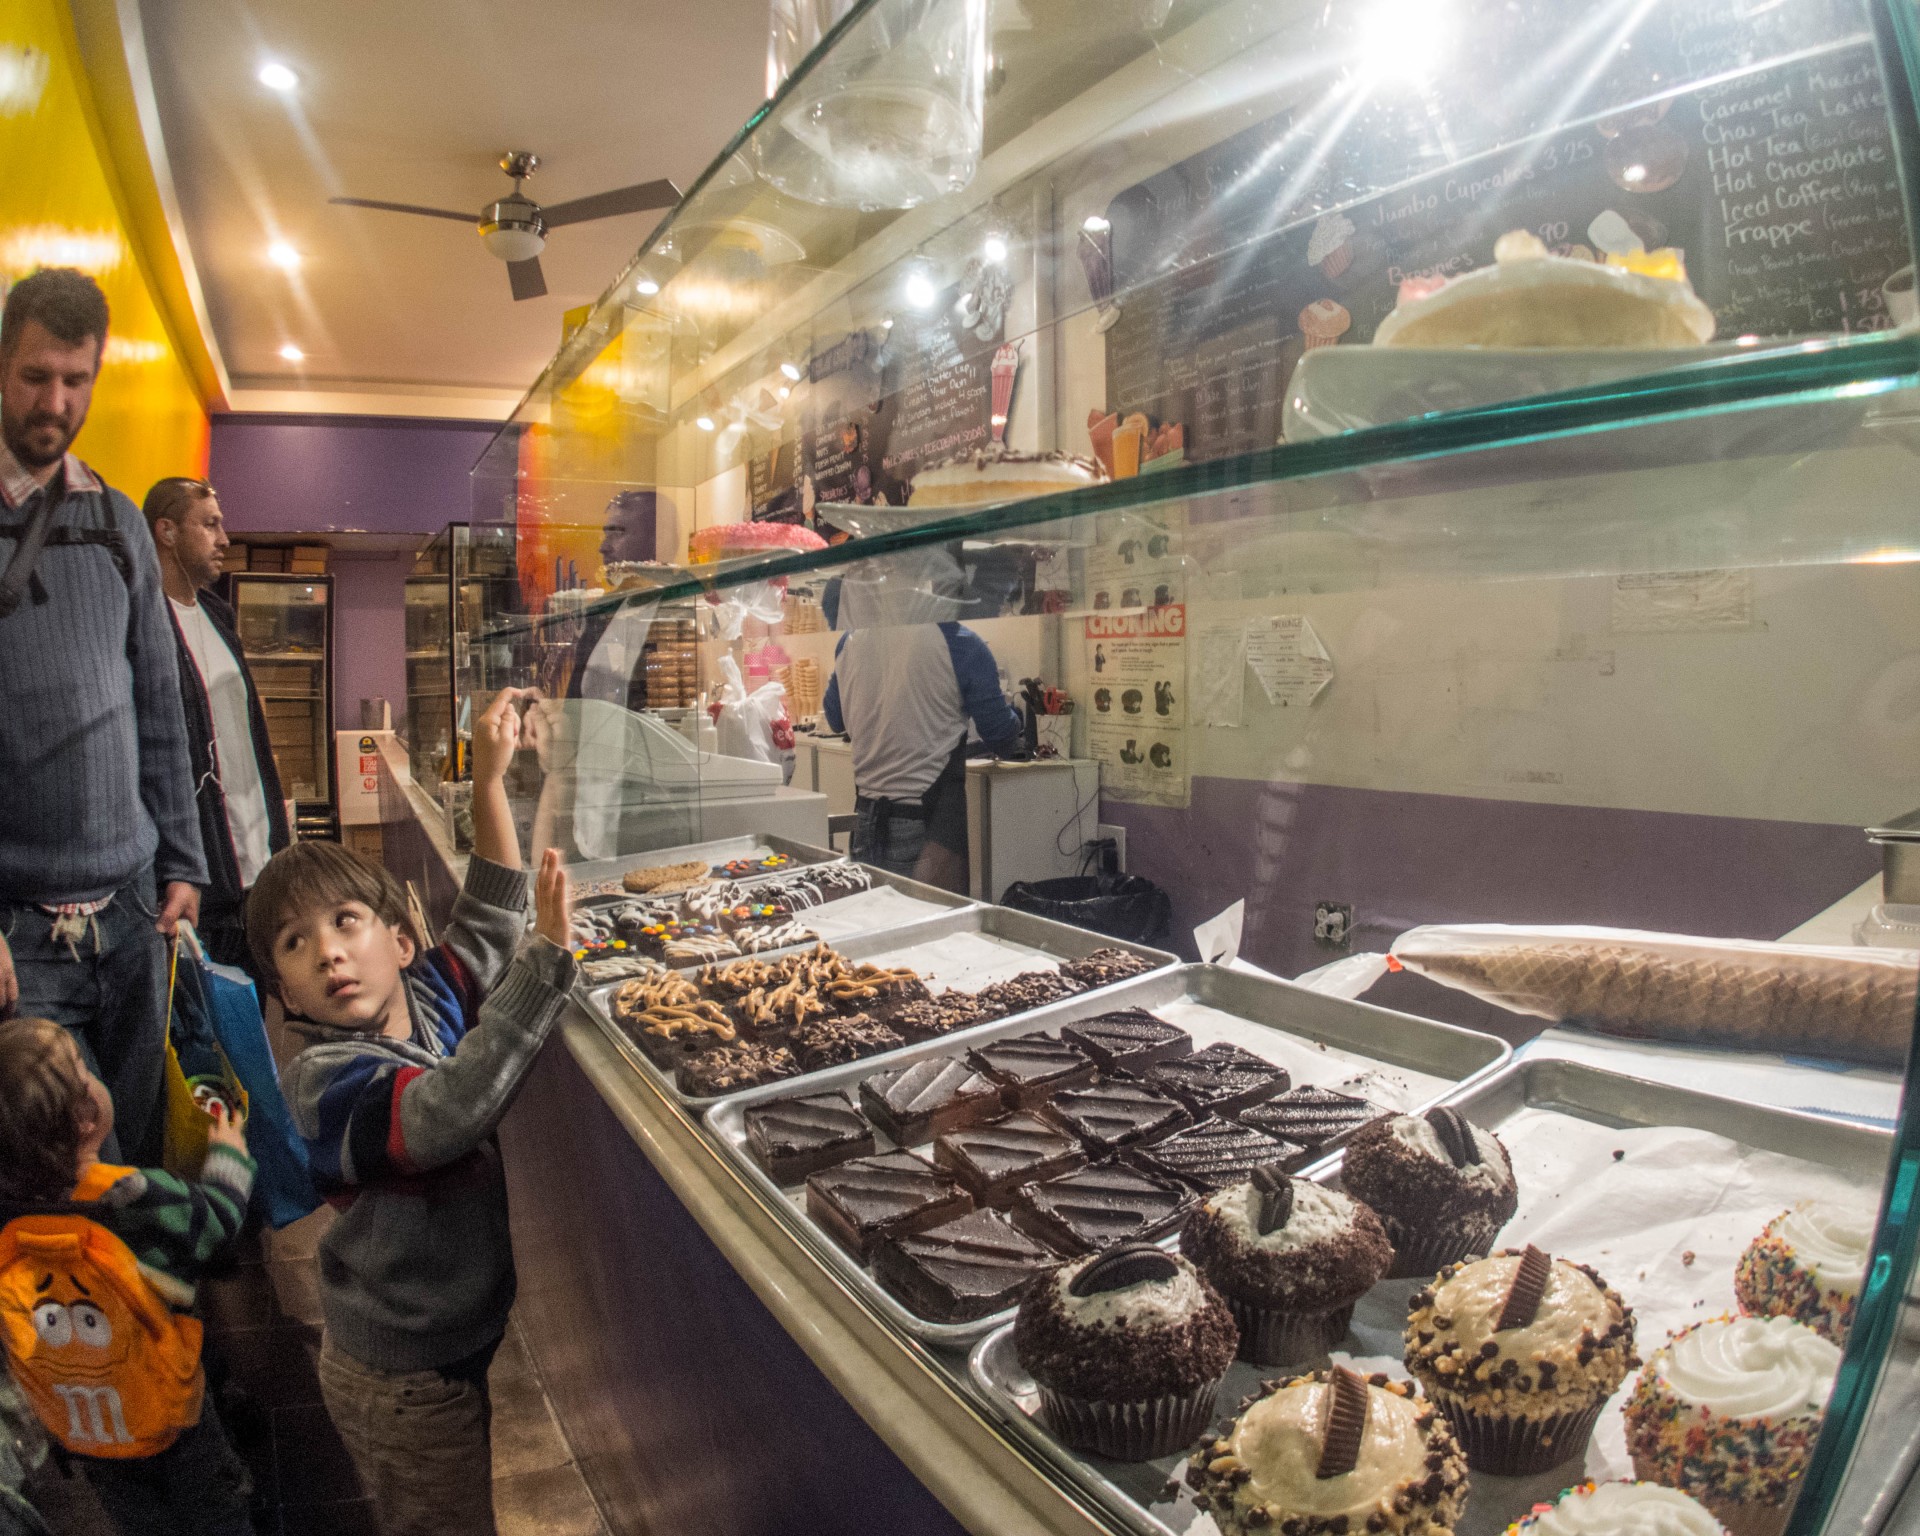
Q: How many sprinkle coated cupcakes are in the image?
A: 3